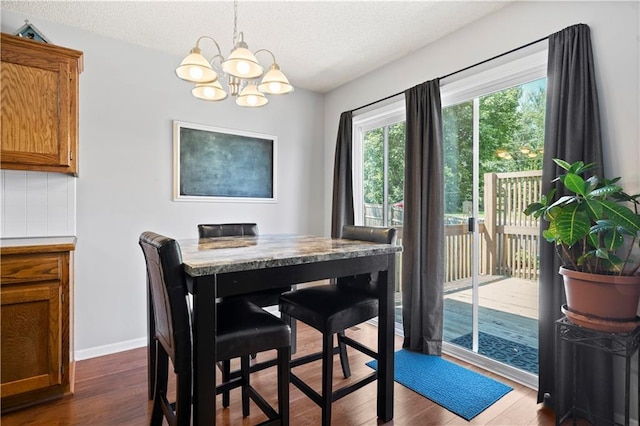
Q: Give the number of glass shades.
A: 5